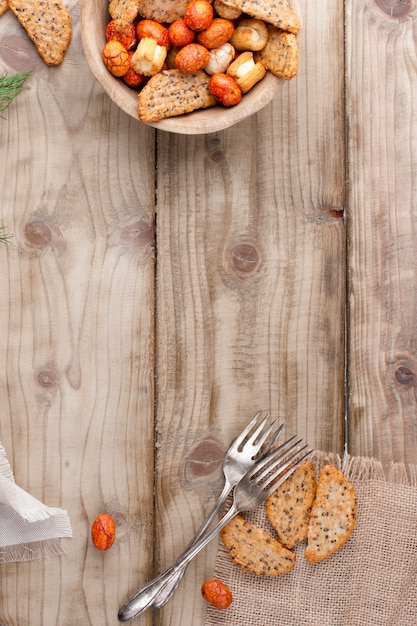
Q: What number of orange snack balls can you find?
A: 11